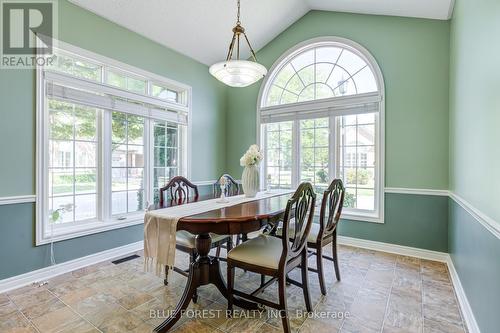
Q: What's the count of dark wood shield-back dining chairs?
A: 4